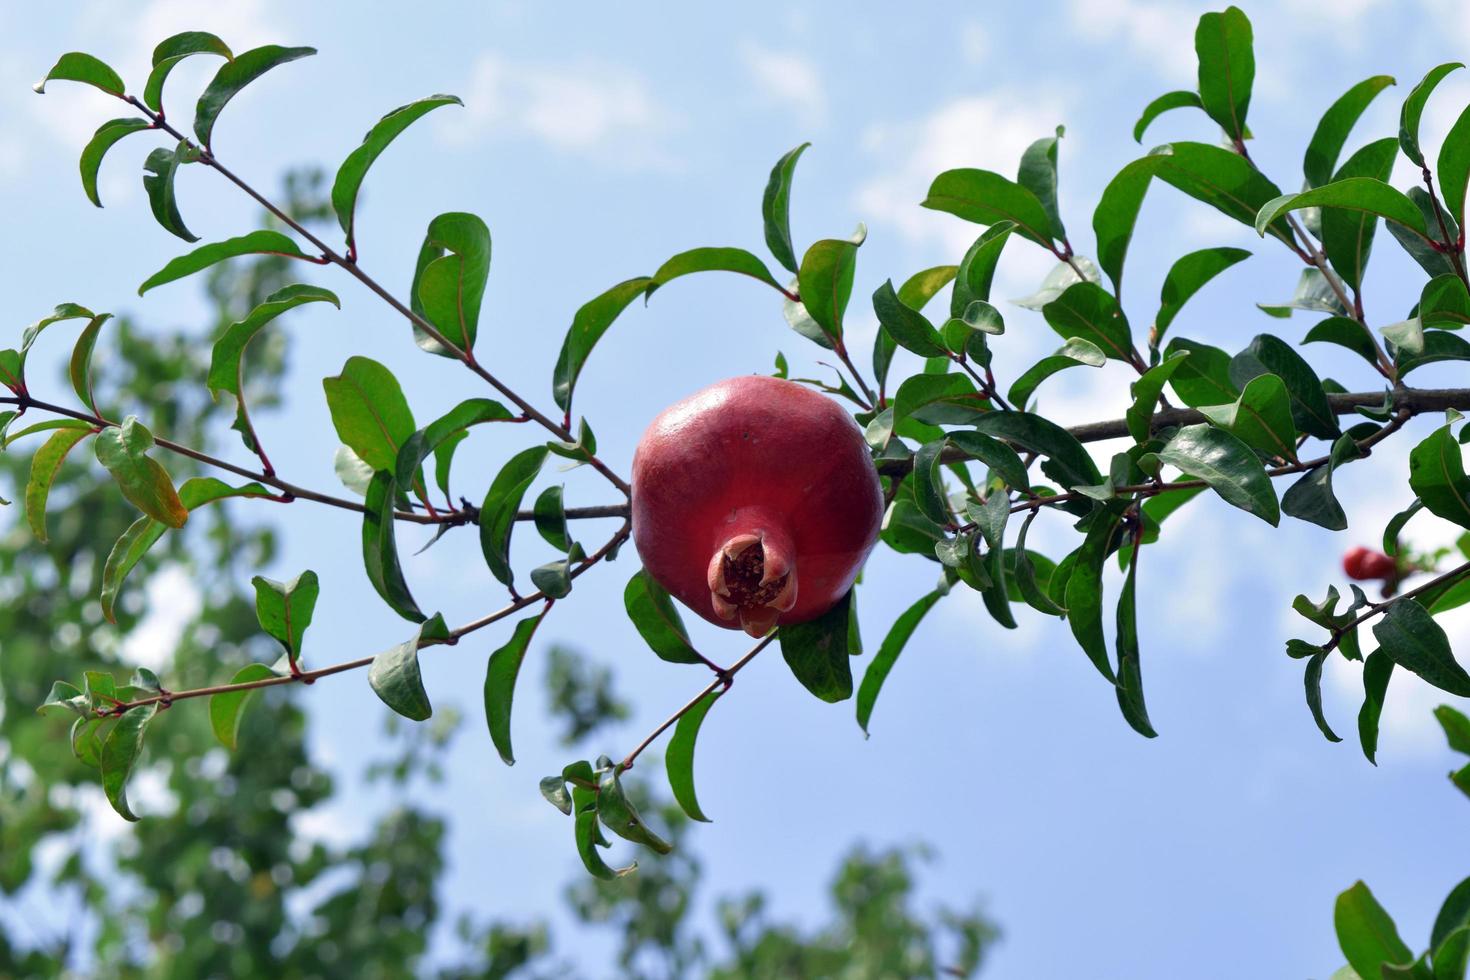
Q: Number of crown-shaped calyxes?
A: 1